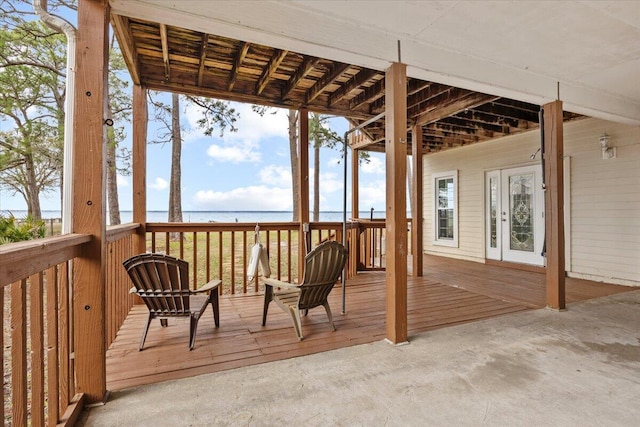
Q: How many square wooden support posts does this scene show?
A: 7